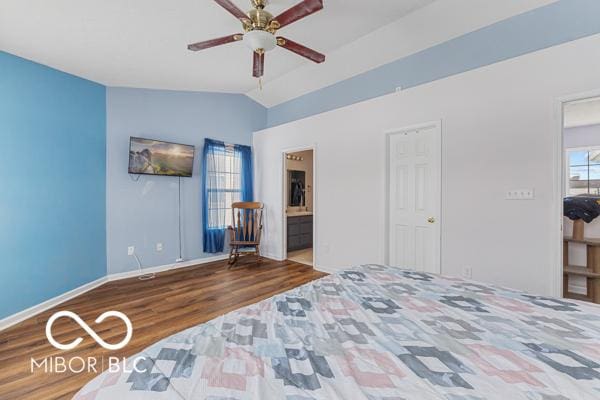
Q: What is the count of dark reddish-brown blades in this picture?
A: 5